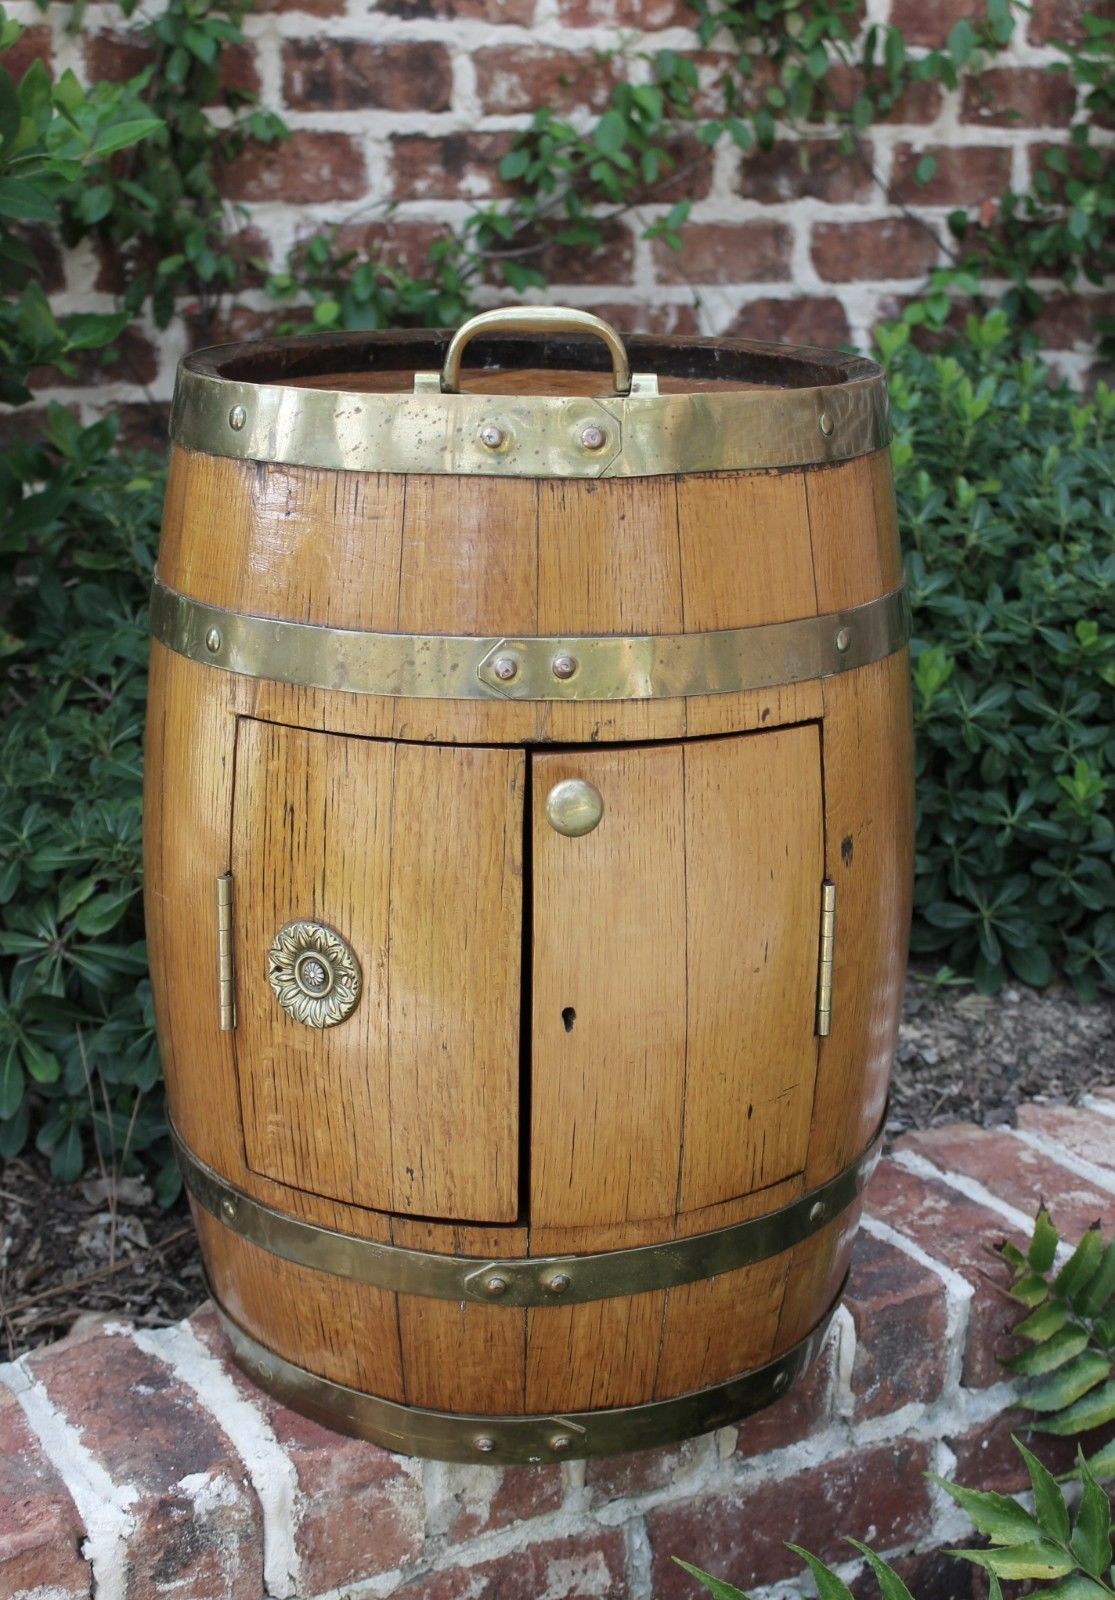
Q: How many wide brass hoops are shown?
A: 4